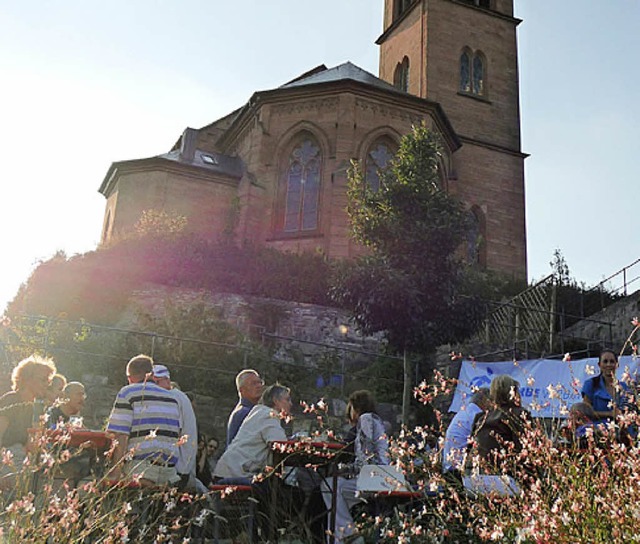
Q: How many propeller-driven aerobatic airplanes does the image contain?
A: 0